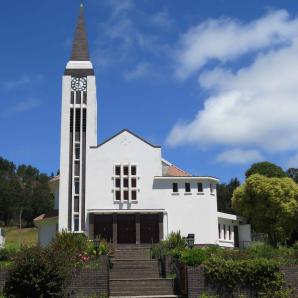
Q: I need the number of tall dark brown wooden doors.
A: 3